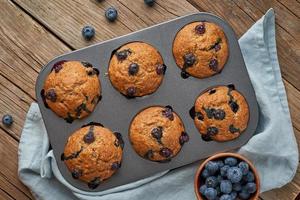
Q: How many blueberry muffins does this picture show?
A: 6